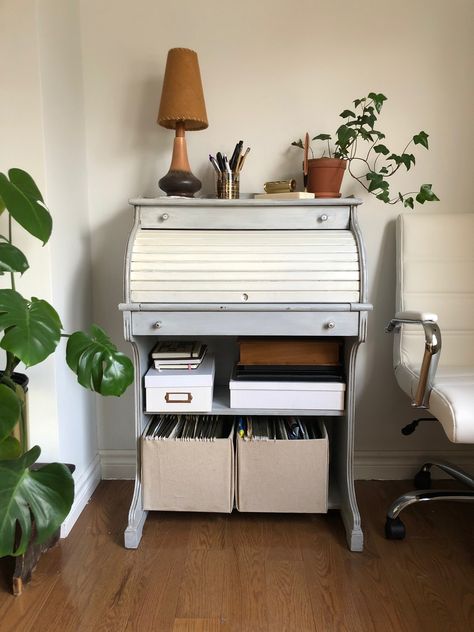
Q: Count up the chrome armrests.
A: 1